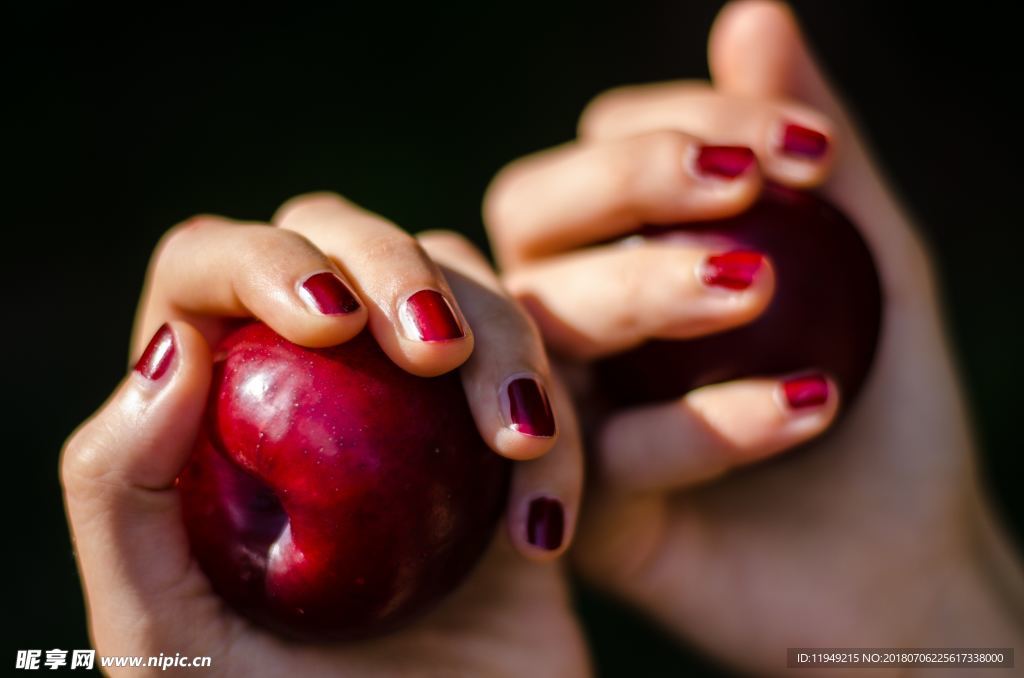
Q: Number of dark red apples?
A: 2